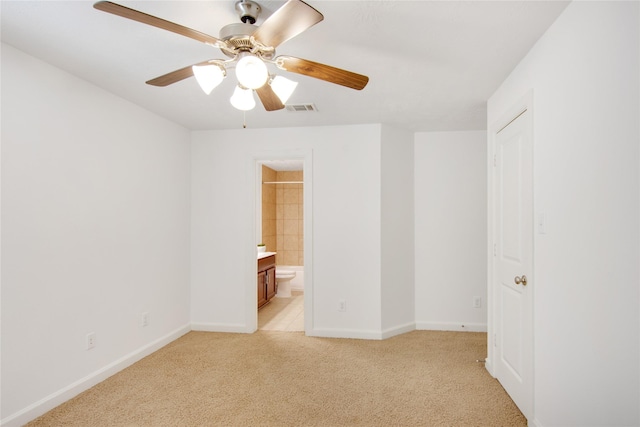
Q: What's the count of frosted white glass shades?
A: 4